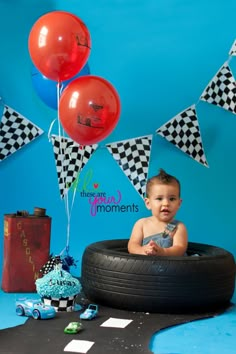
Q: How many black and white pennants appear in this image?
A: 6